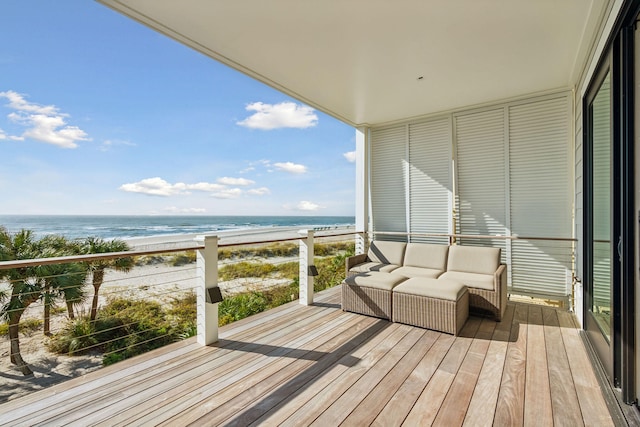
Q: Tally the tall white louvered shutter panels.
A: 4